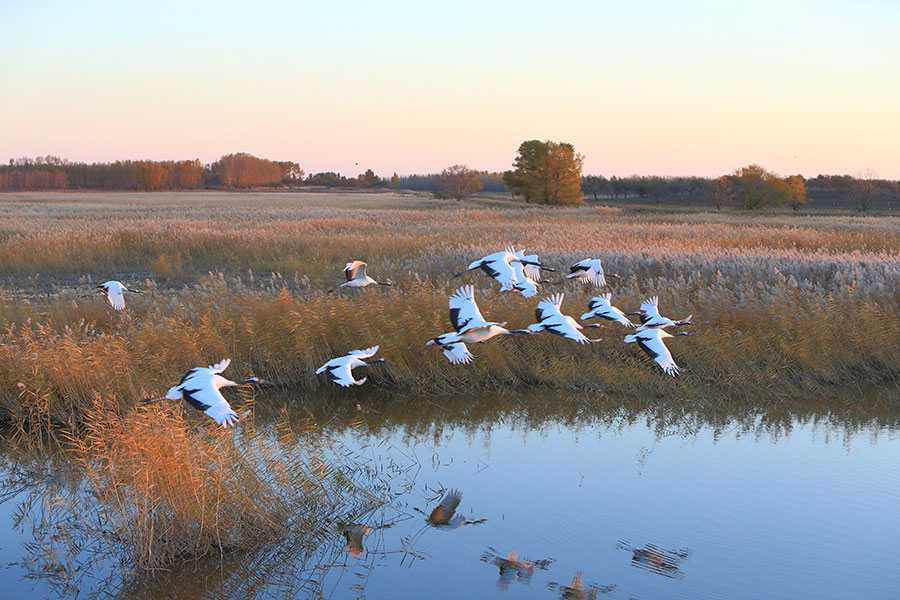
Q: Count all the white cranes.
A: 14